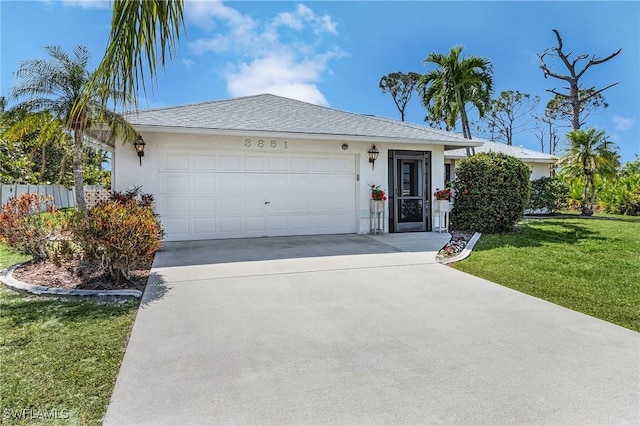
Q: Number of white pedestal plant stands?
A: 2